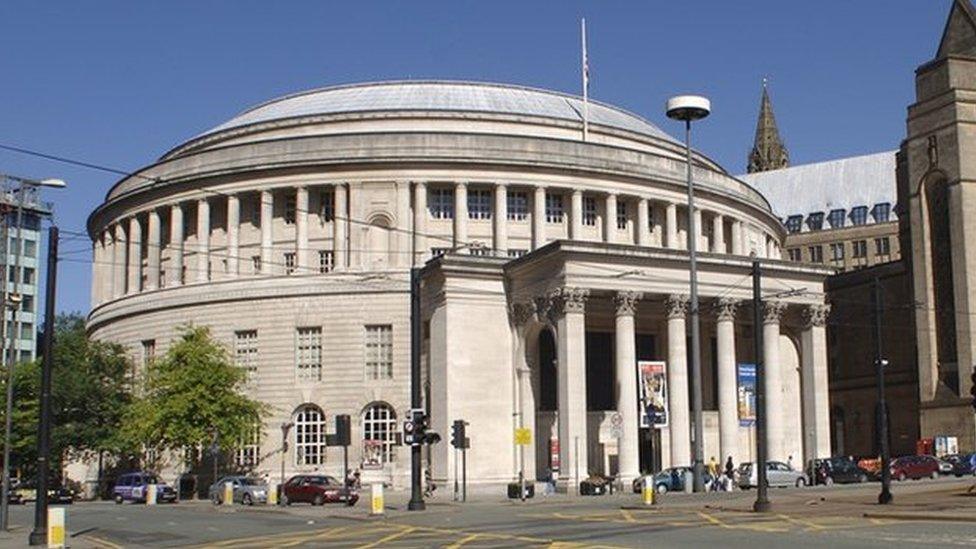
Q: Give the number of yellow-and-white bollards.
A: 6